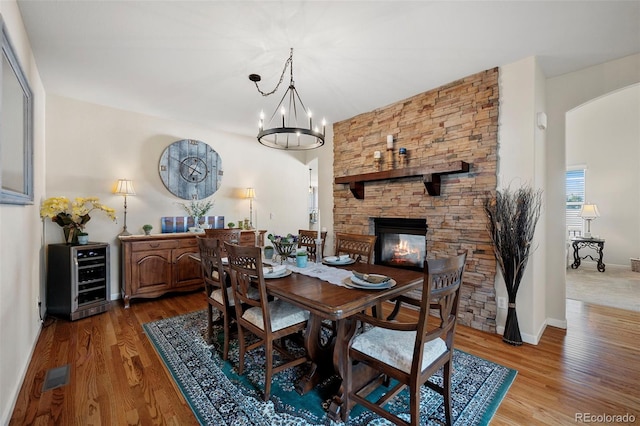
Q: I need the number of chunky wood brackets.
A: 2